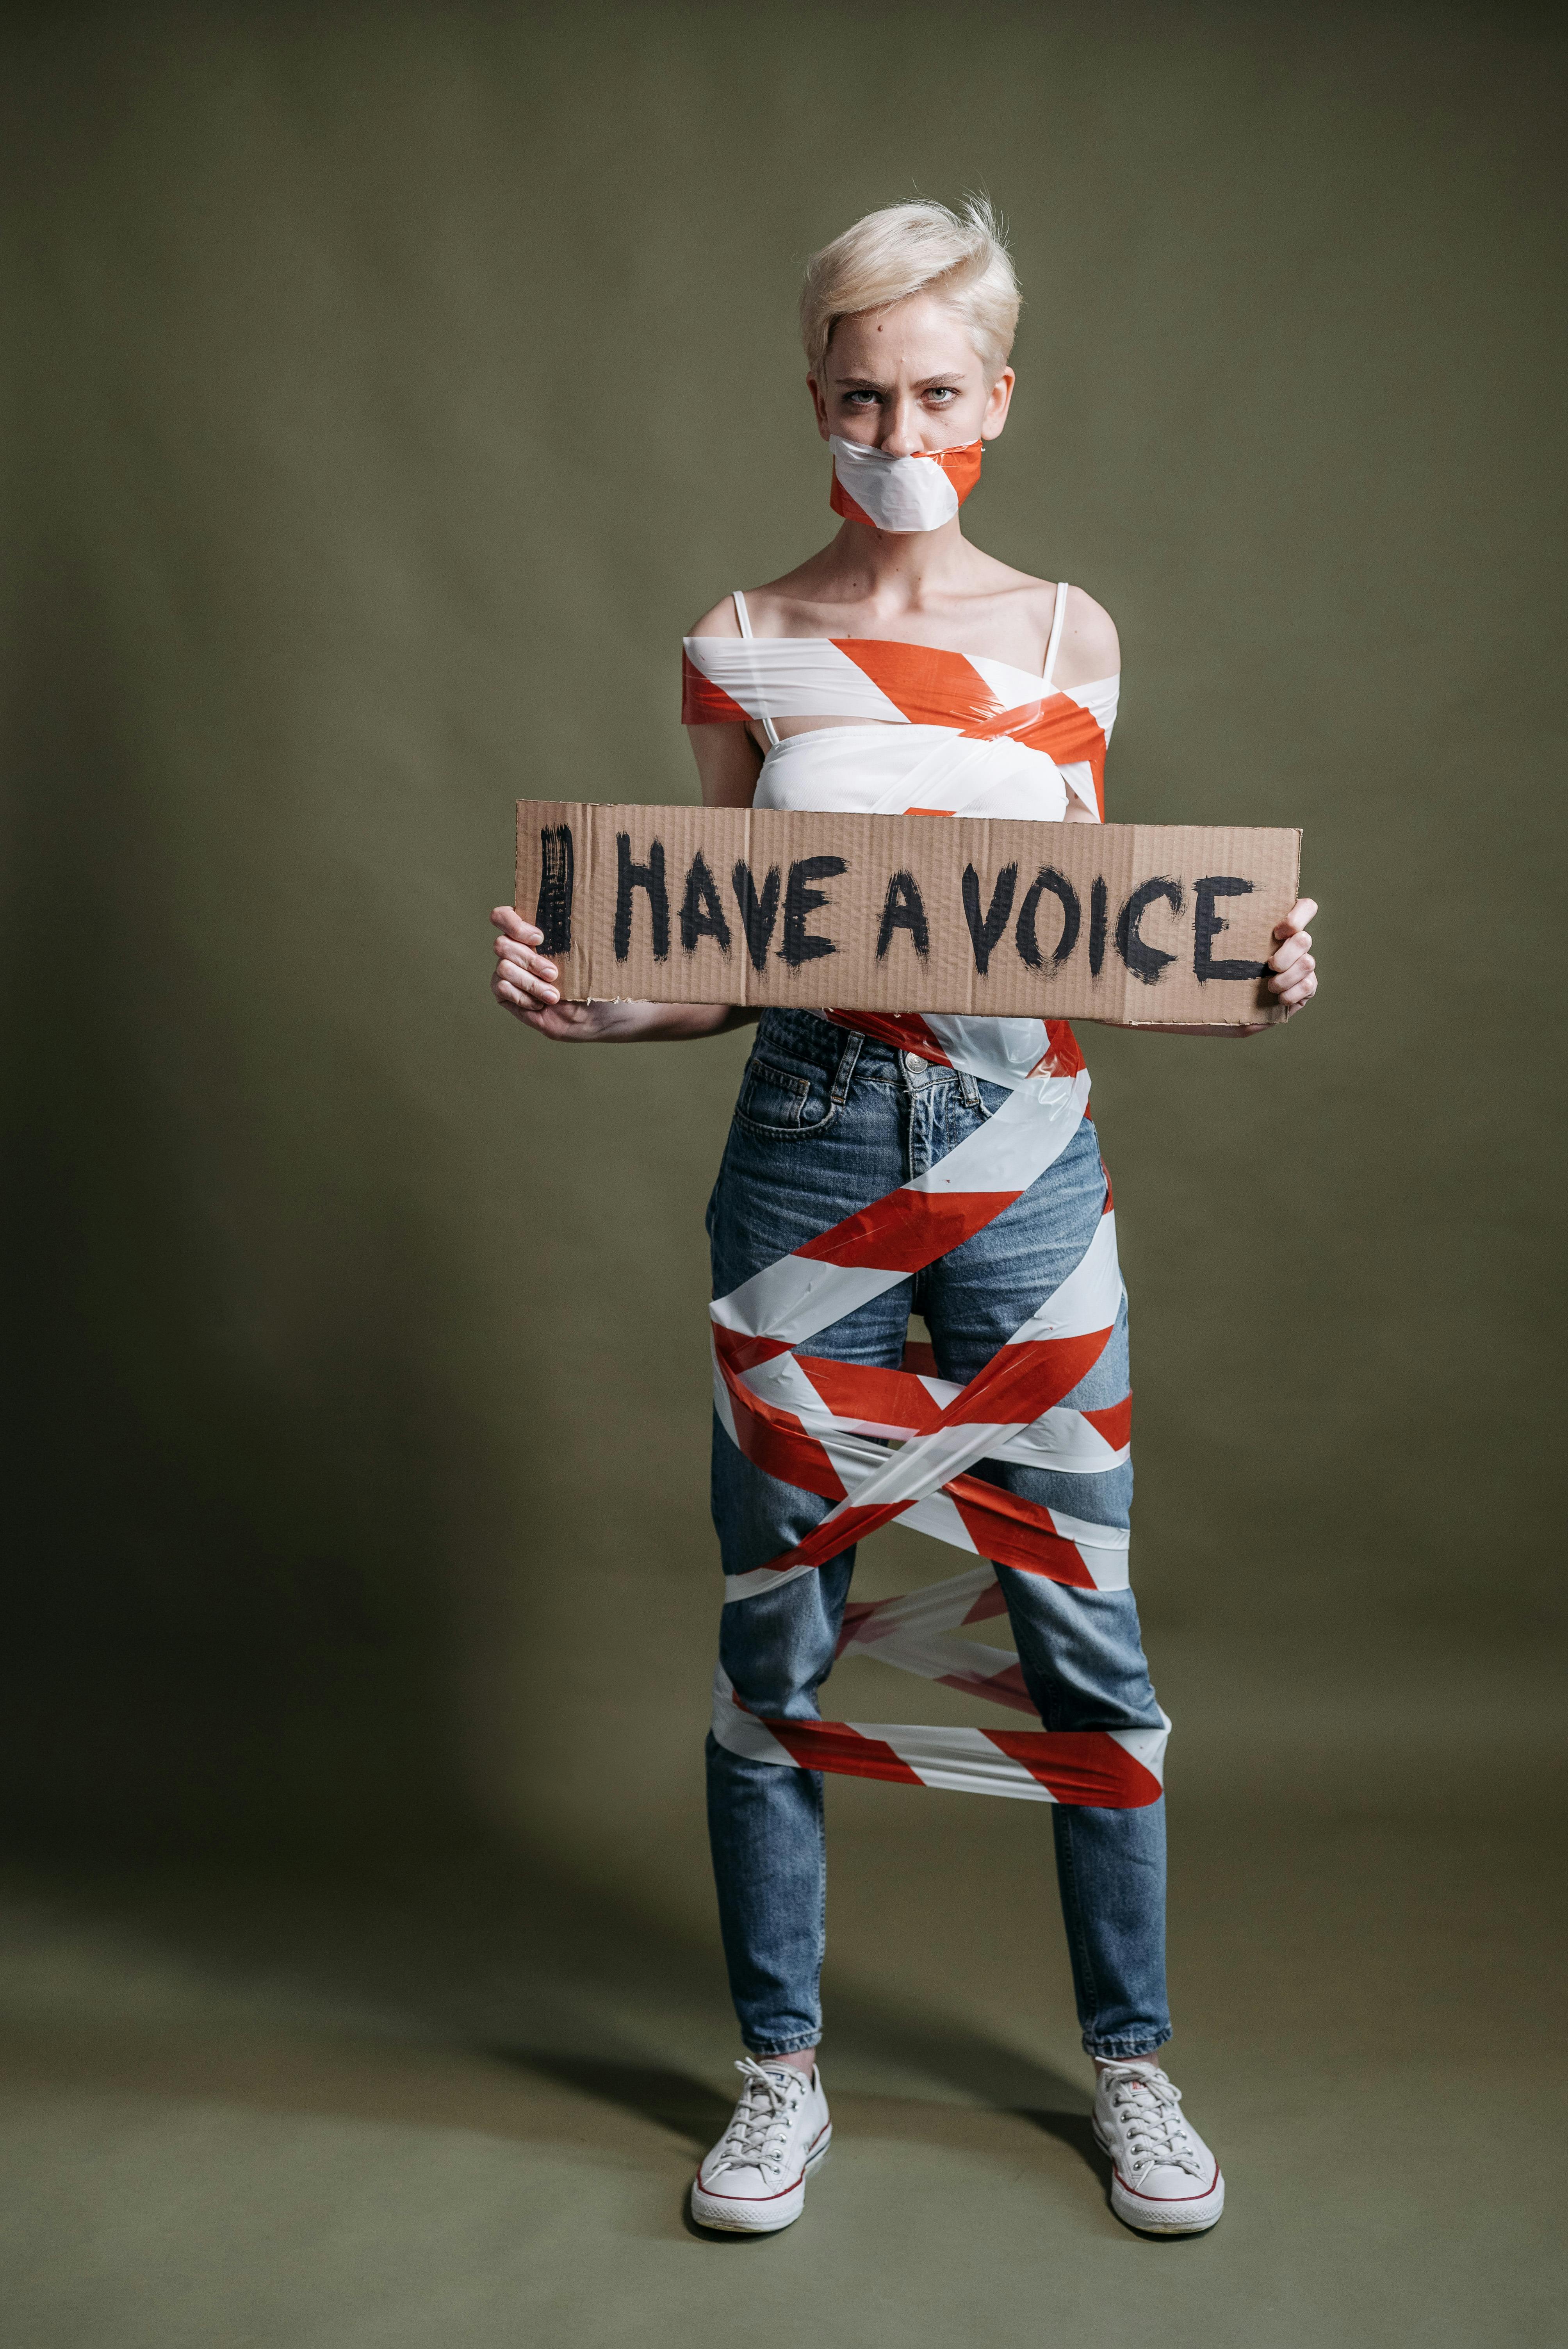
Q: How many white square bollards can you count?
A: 0